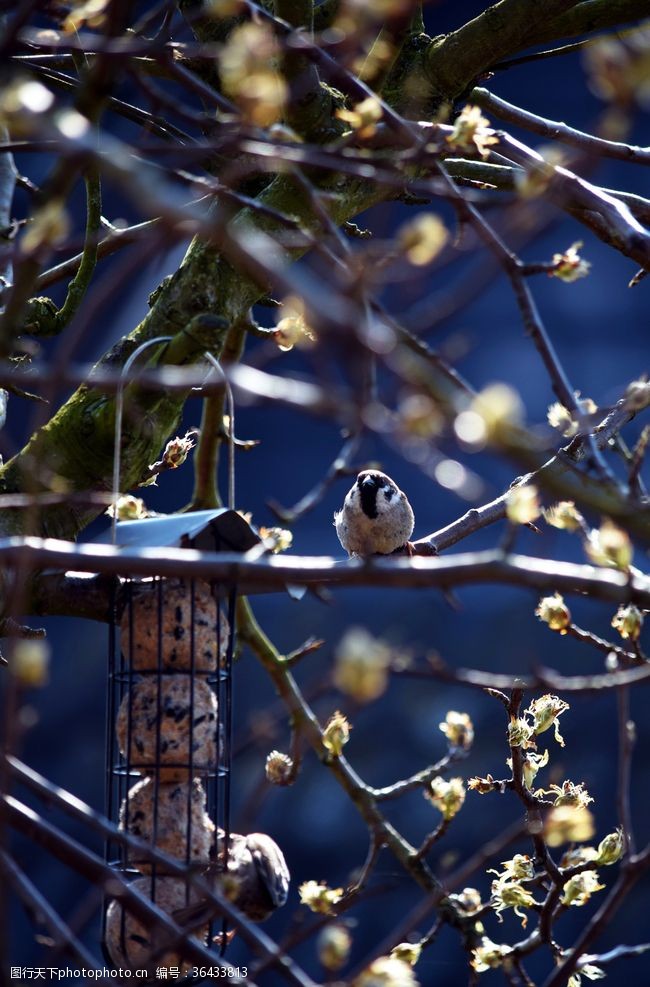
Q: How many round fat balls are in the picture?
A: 4